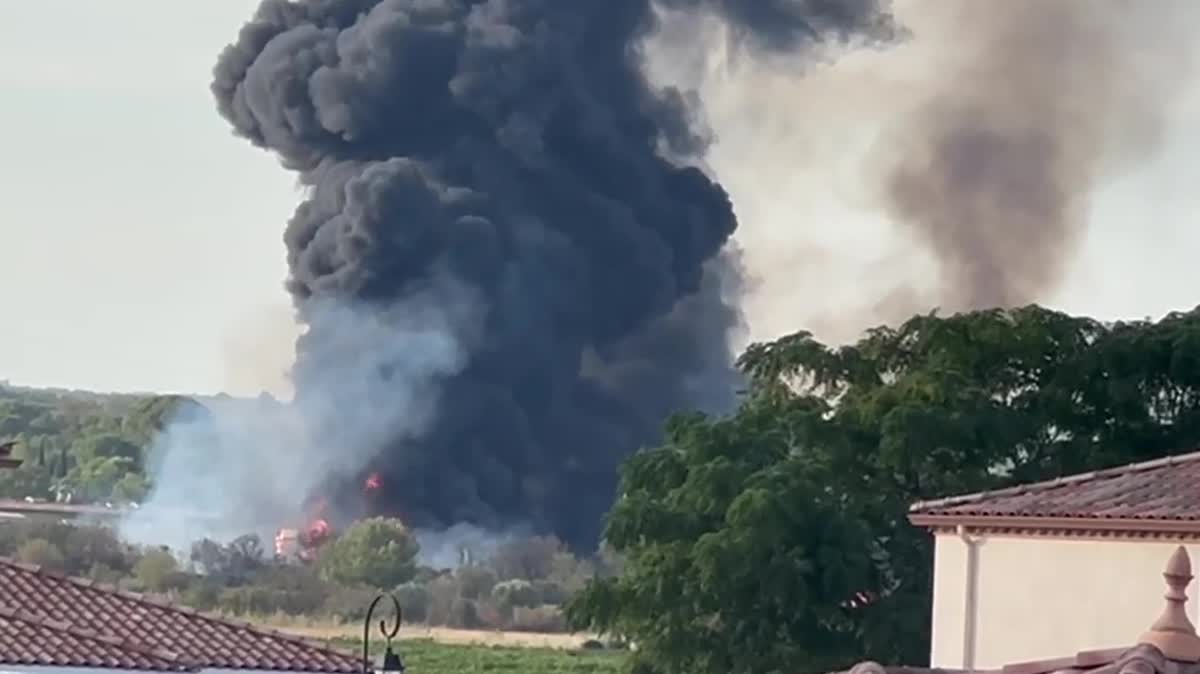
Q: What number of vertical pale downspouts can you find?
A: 1